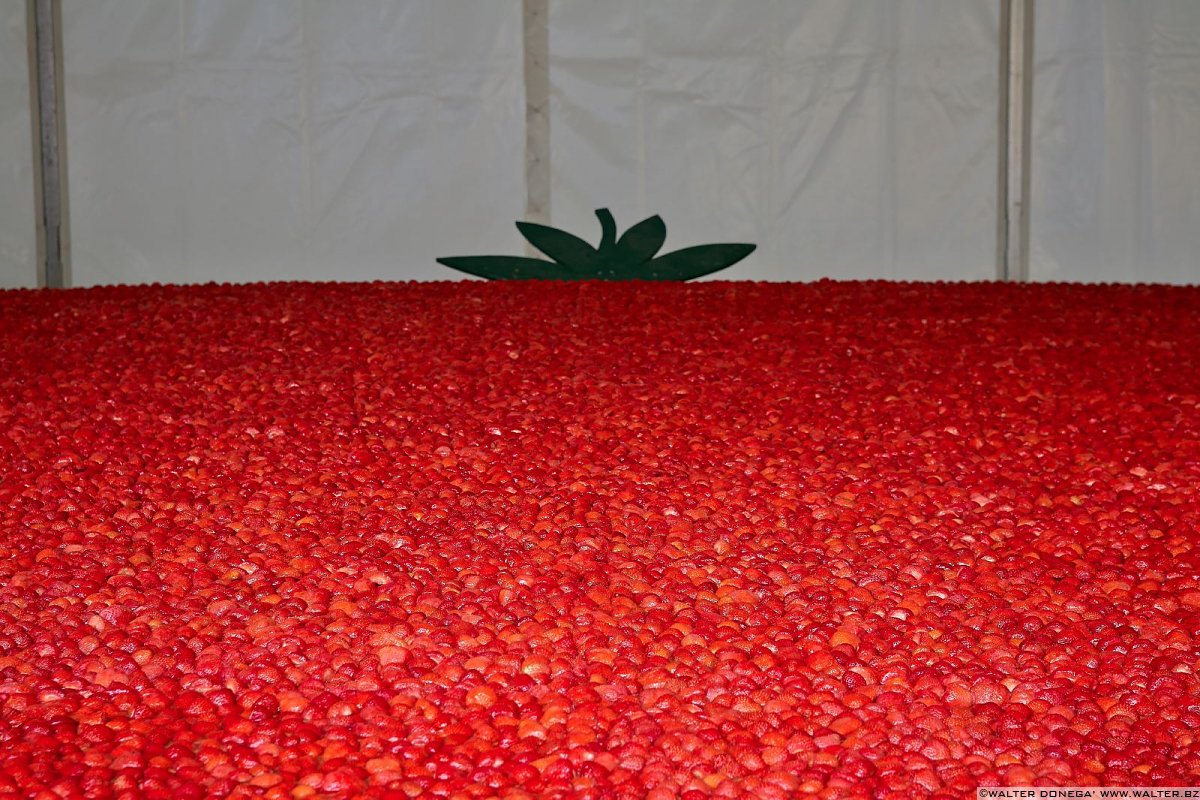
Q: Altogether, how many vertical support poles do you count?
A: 3